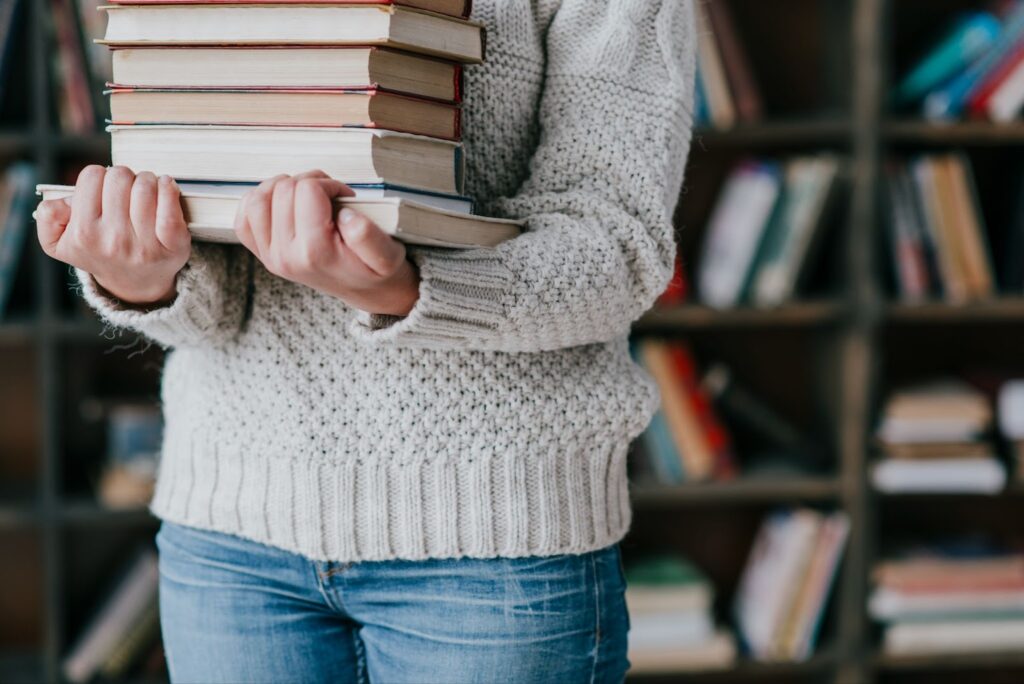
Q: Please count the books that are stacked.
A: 7